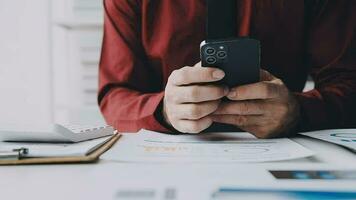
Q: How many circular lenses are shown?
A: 3